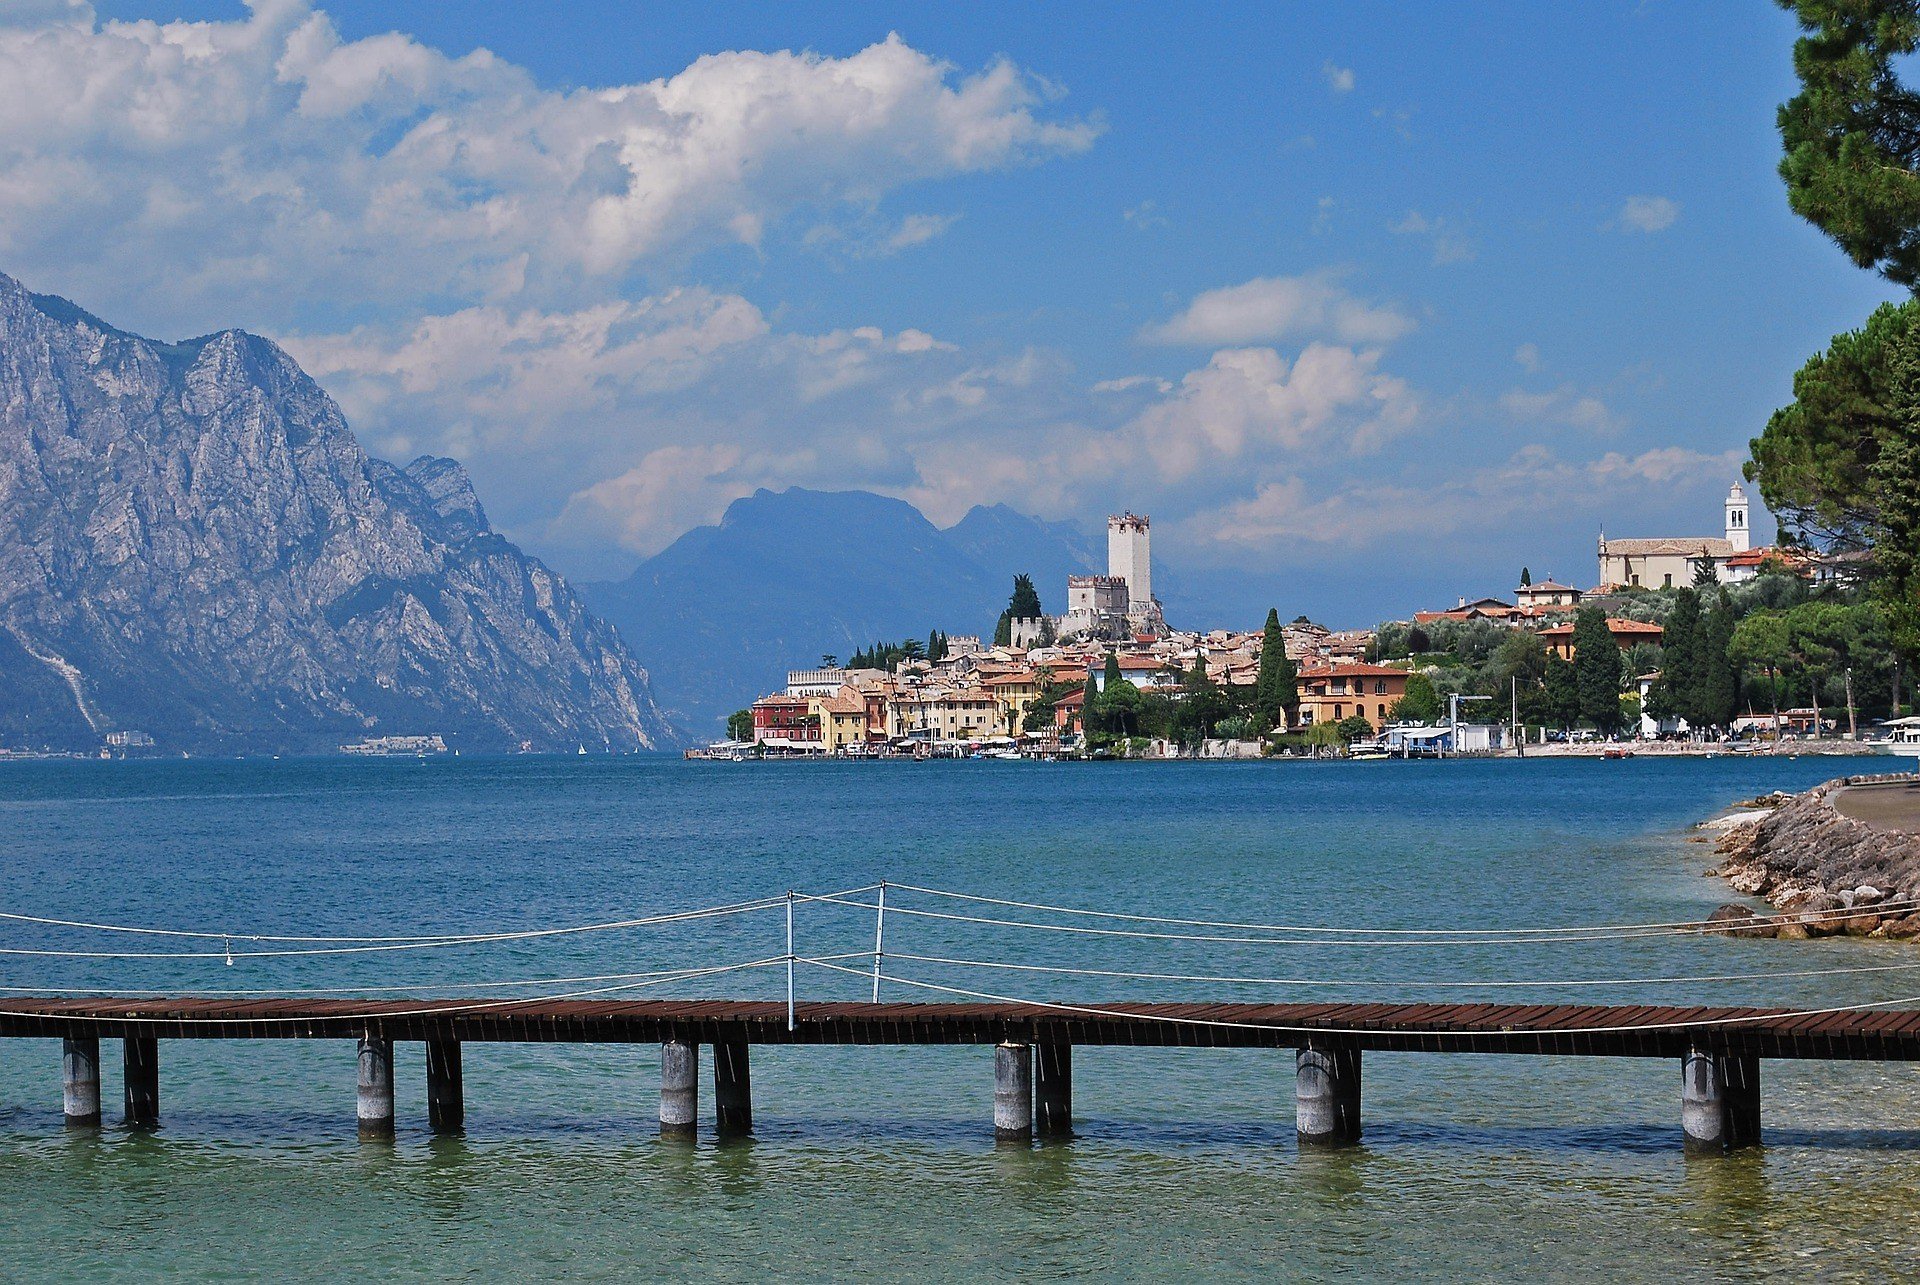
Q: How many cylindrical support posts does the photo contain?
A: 12